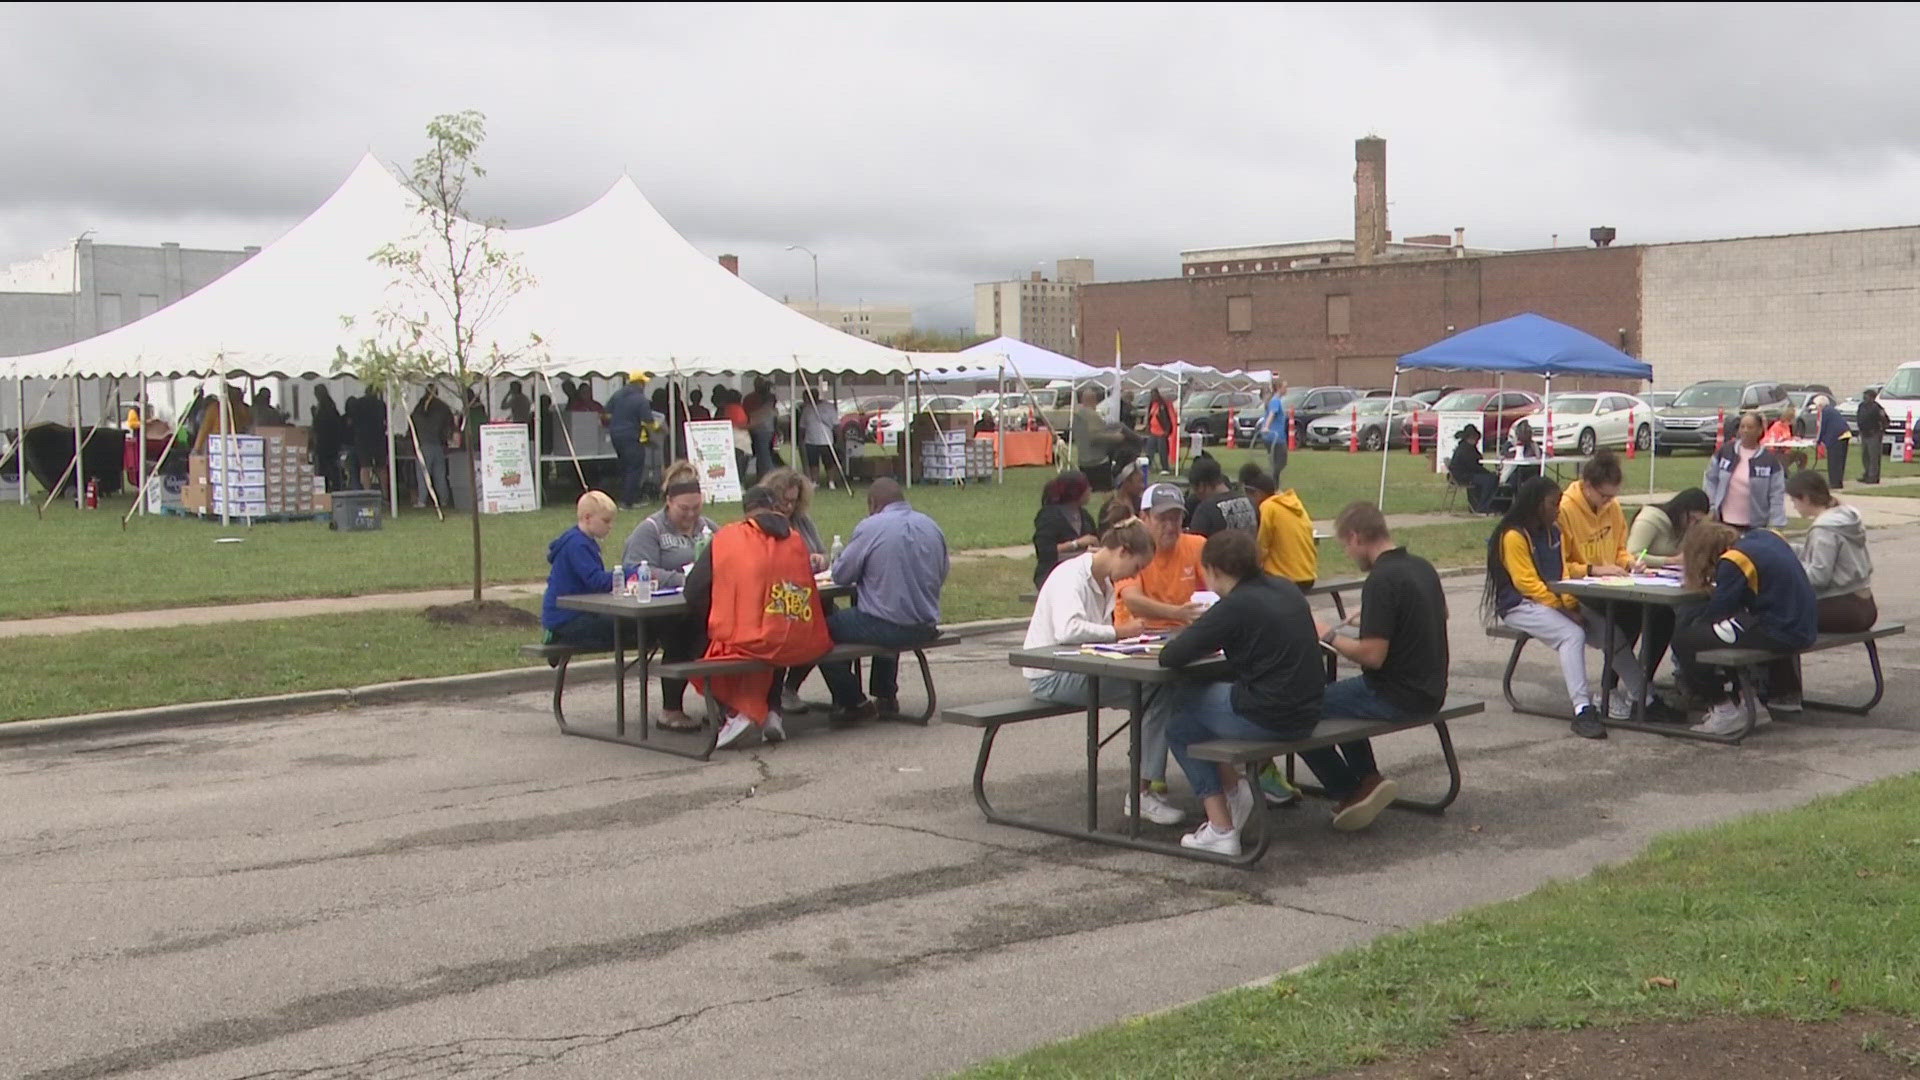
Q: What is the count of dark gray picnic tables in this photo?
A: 4